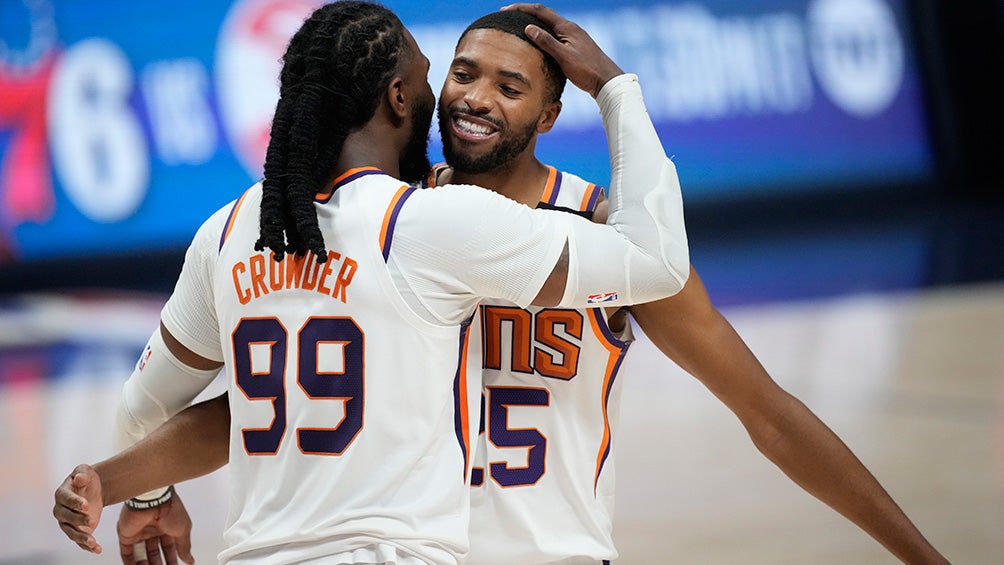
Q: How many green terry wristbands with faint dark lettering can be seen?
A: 0